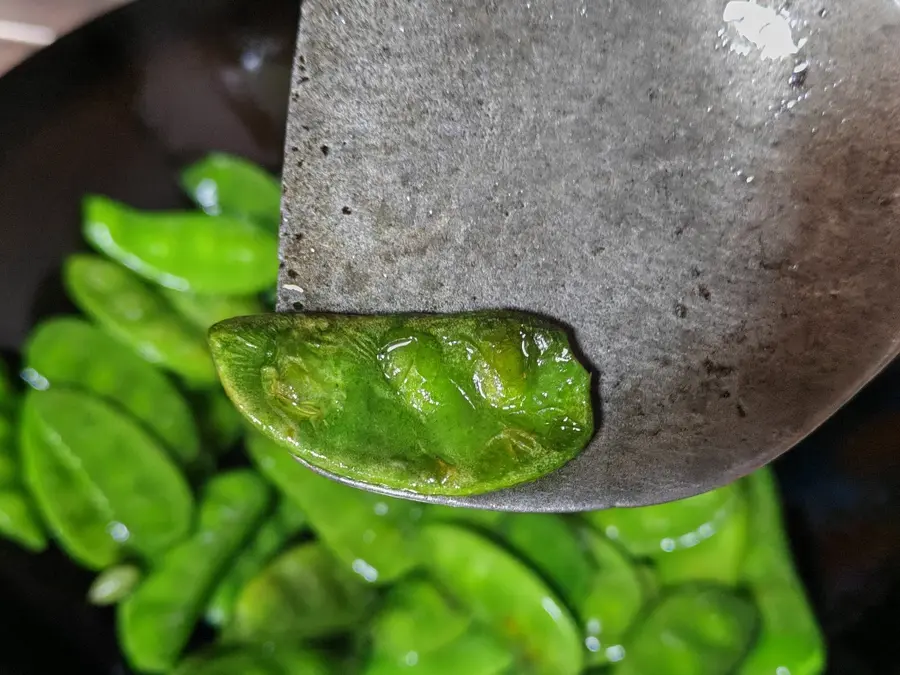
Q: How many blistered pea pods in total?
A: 1